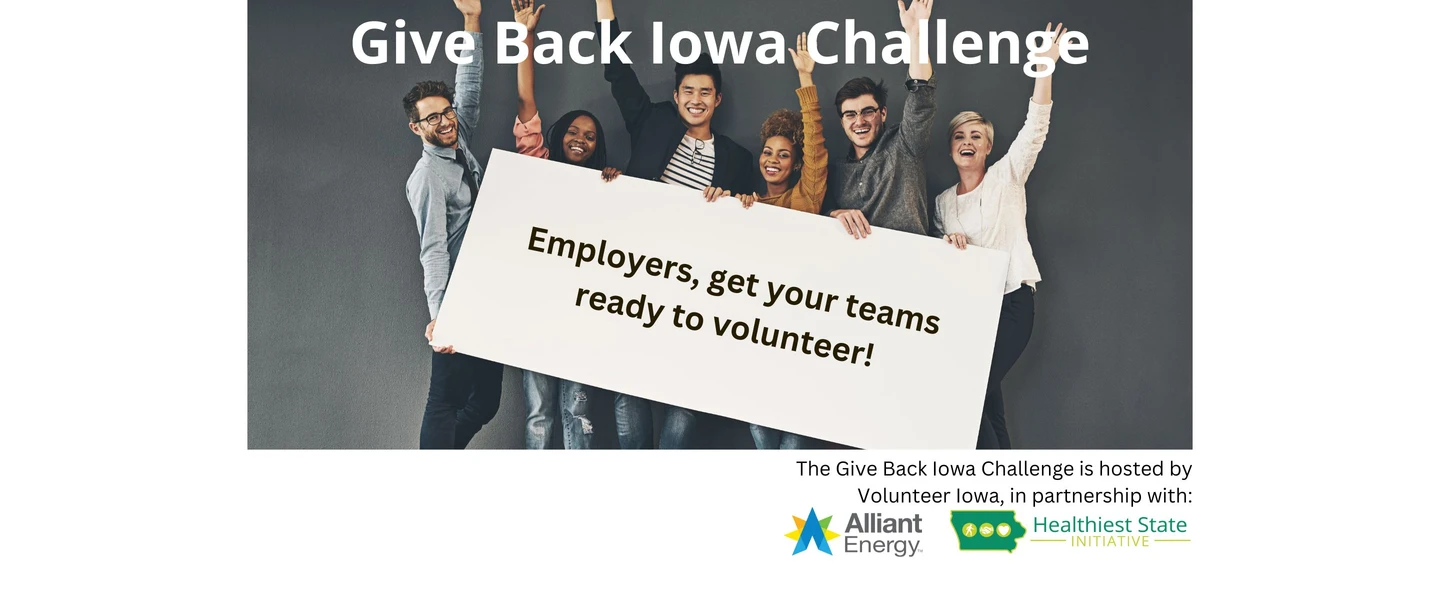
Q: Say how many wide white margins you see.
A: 2